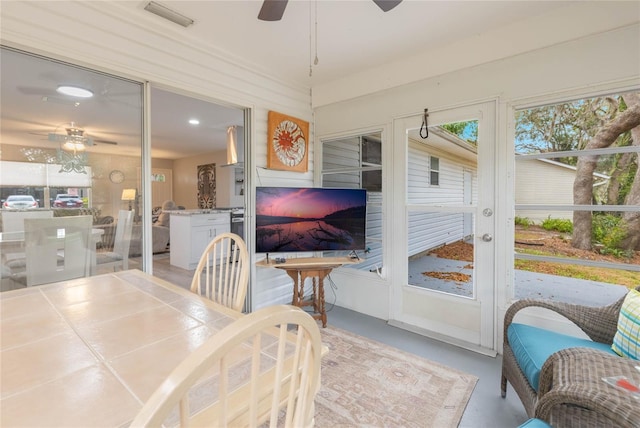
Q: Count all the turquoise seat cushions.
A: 2